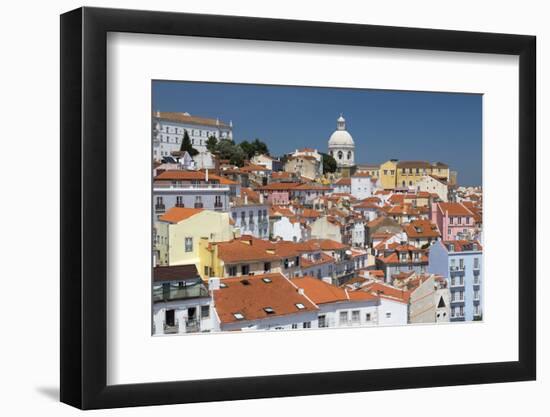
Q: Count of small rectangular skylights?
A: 6